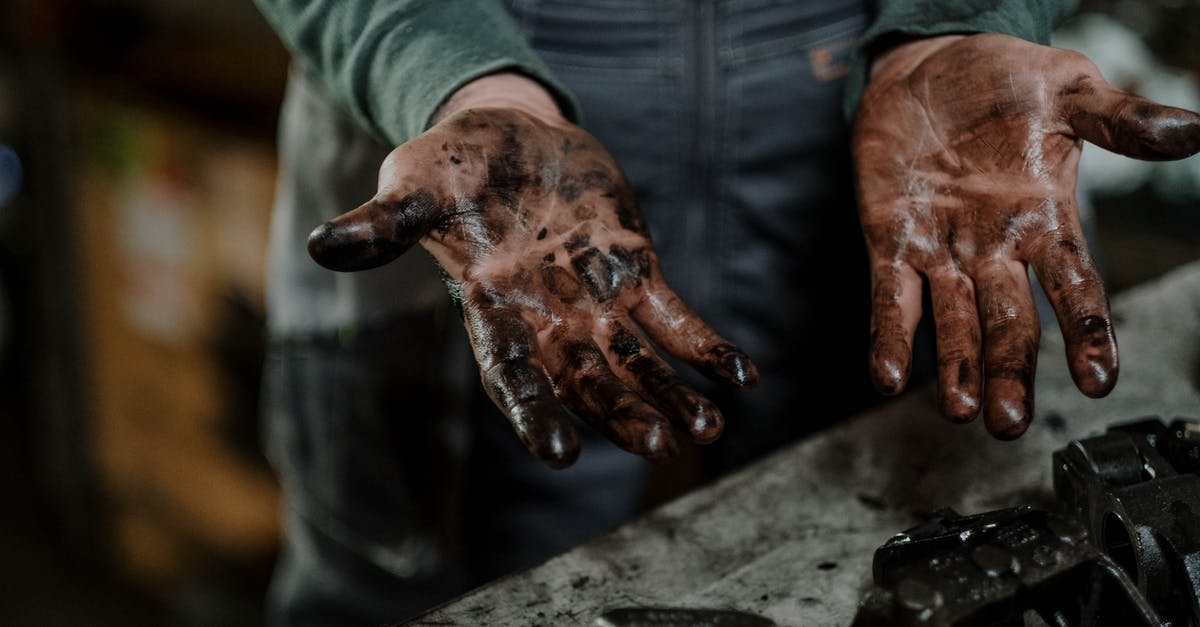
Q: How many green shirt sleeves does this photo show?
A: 2